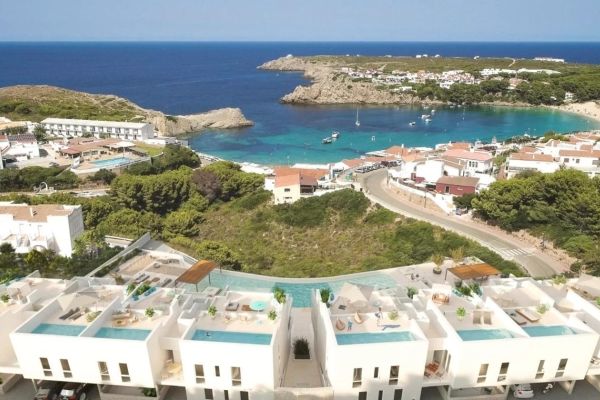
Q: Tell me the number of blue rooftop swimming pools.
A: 6